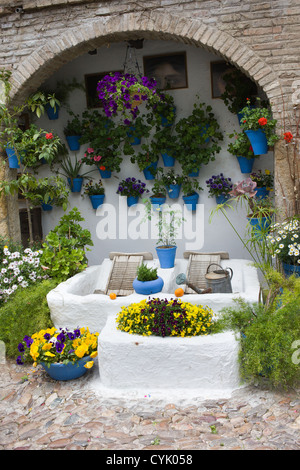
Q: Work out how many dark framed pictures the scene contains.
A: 3